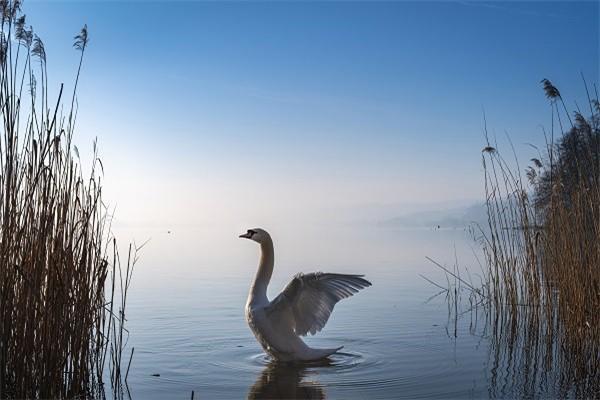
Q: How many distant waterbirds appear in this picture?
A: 2